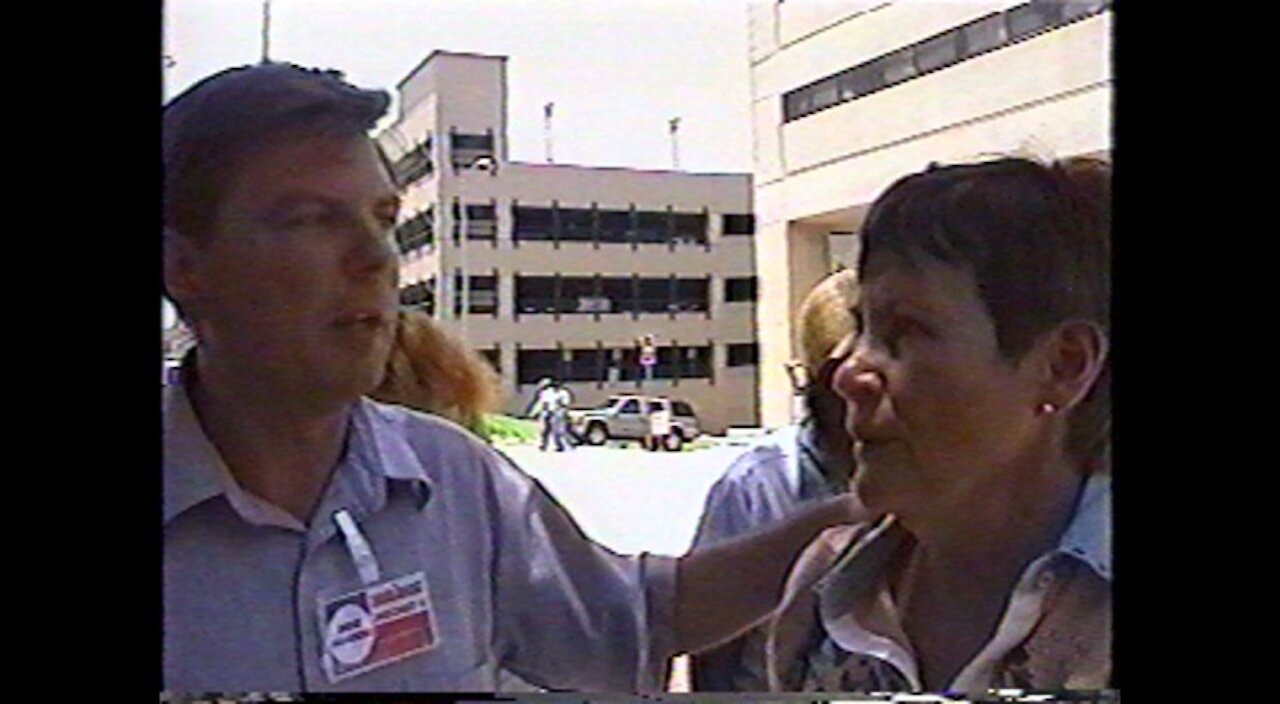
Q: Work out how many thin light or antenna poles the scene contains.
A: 3